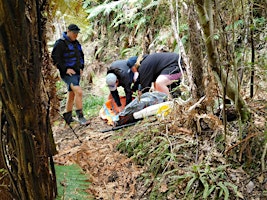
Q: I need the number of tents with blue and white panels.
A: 0